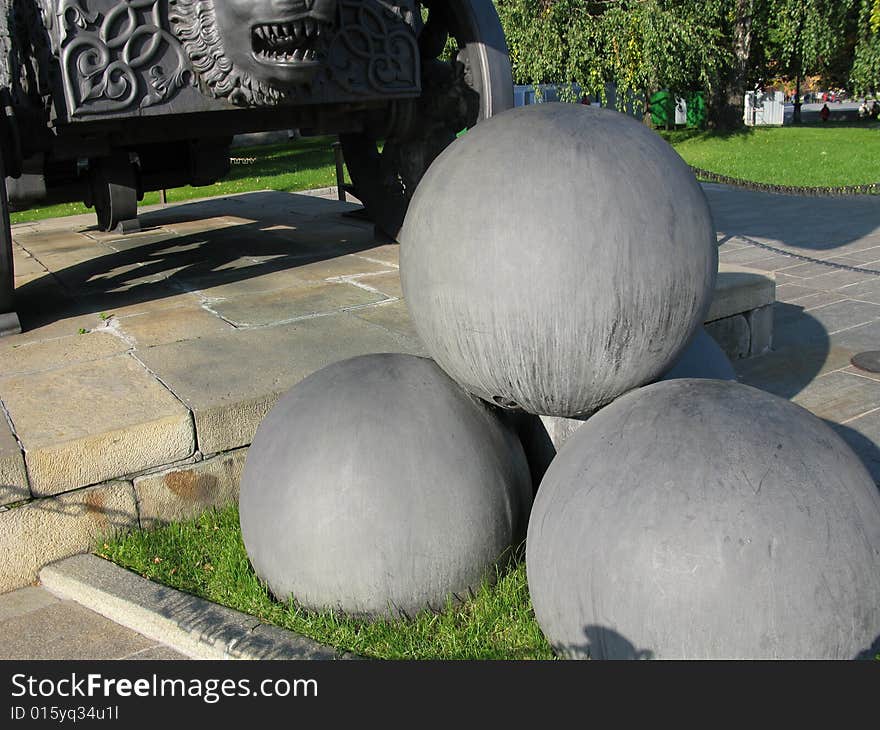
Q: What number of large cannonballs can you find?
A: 4